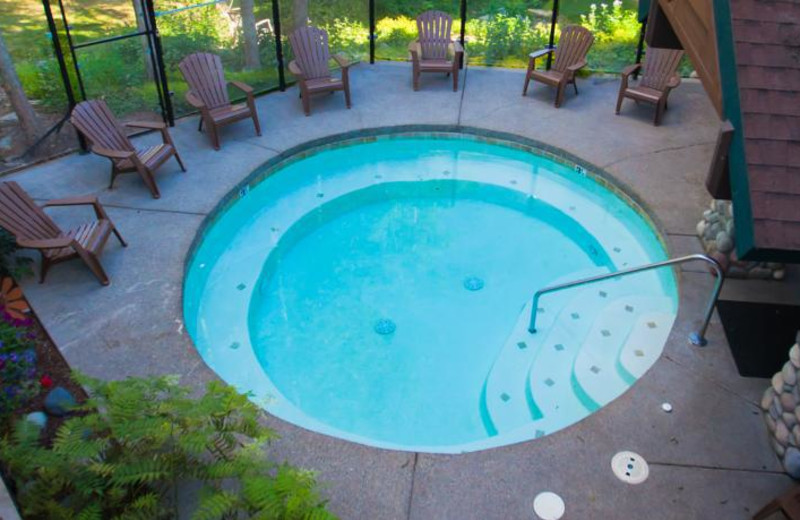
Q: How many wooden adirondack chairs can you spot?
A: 7